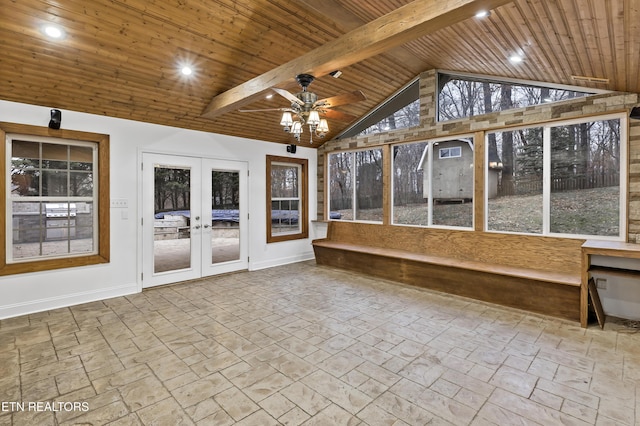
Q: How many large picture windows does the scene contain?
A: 3